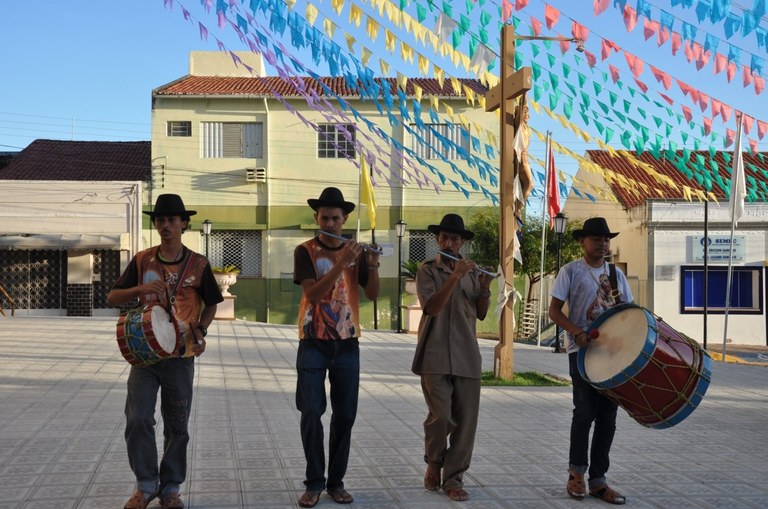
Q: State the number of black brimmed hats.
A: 4